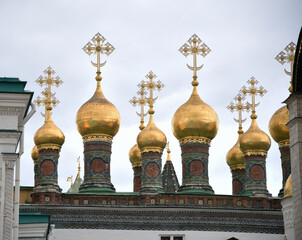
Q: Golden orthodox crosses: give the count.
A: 9